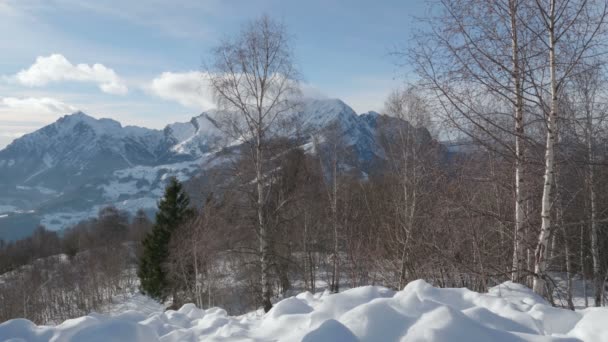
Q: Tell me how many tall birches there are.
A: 3